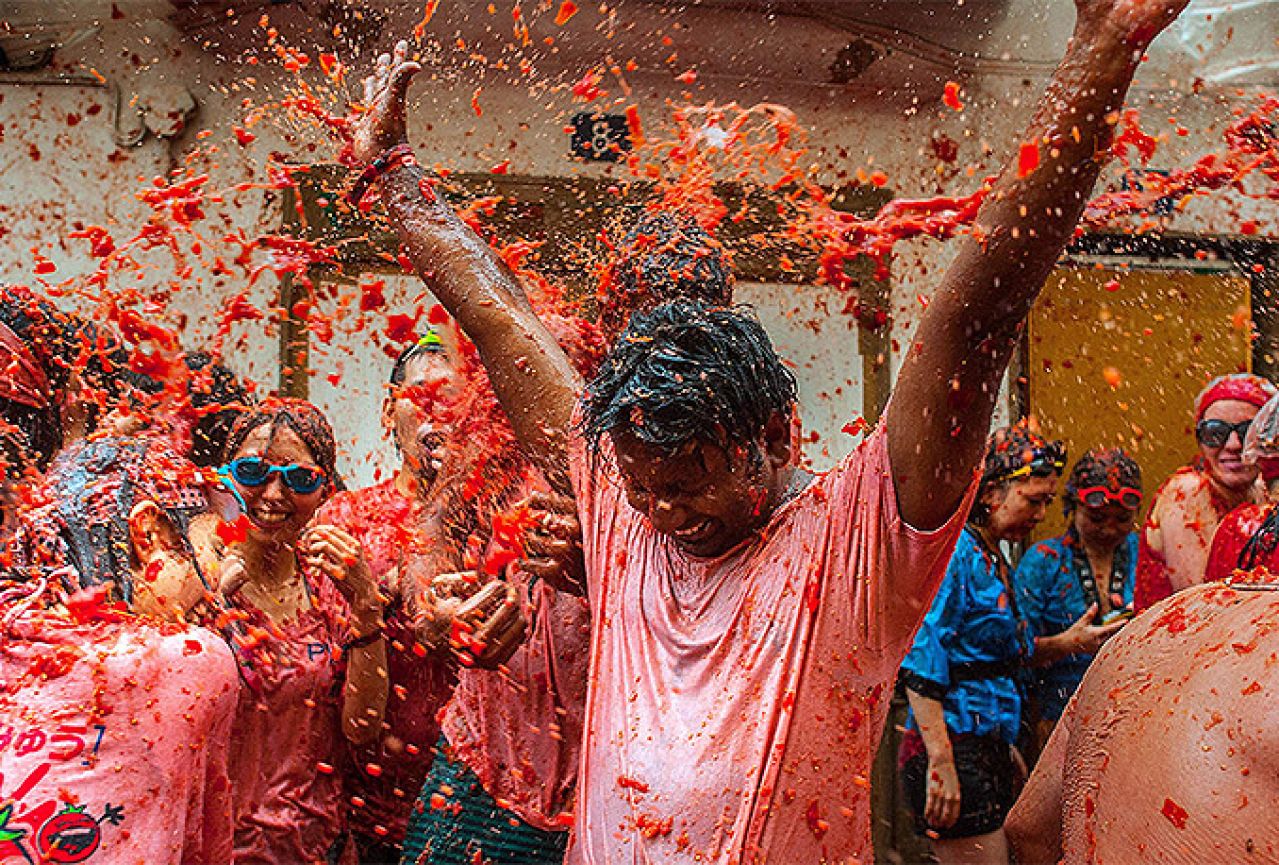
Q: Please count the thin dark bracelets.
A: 1